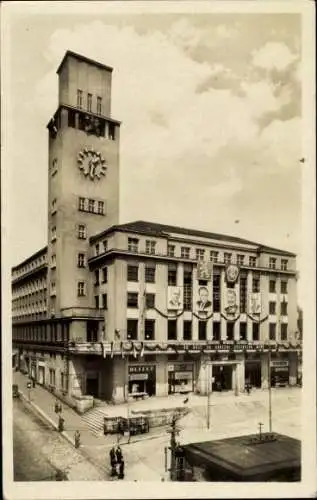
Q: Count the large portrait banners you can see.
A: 4